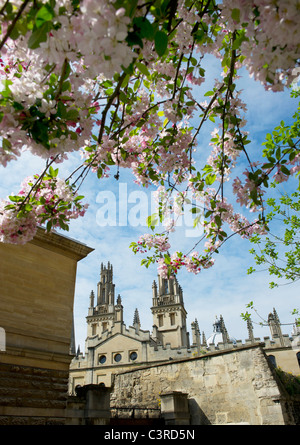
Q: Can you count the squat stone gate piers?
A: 2